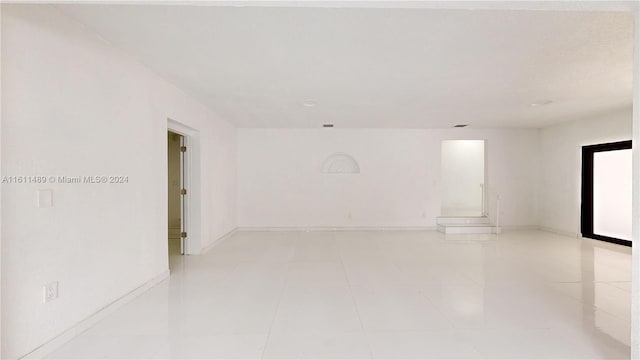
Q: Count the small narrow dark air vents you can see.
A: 2